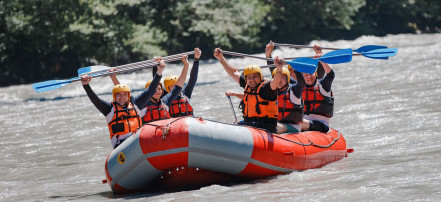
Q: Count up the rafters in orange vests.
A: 2